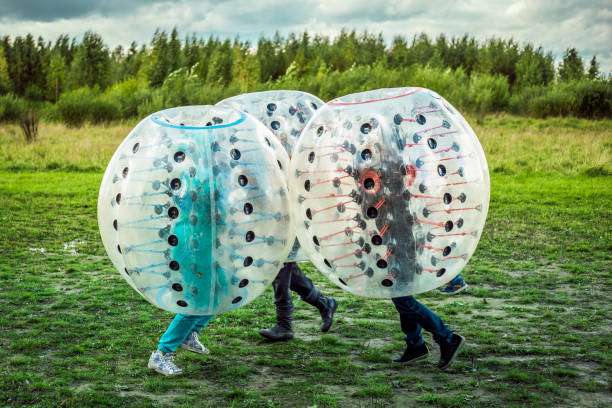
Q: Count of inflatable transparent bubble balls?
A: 3